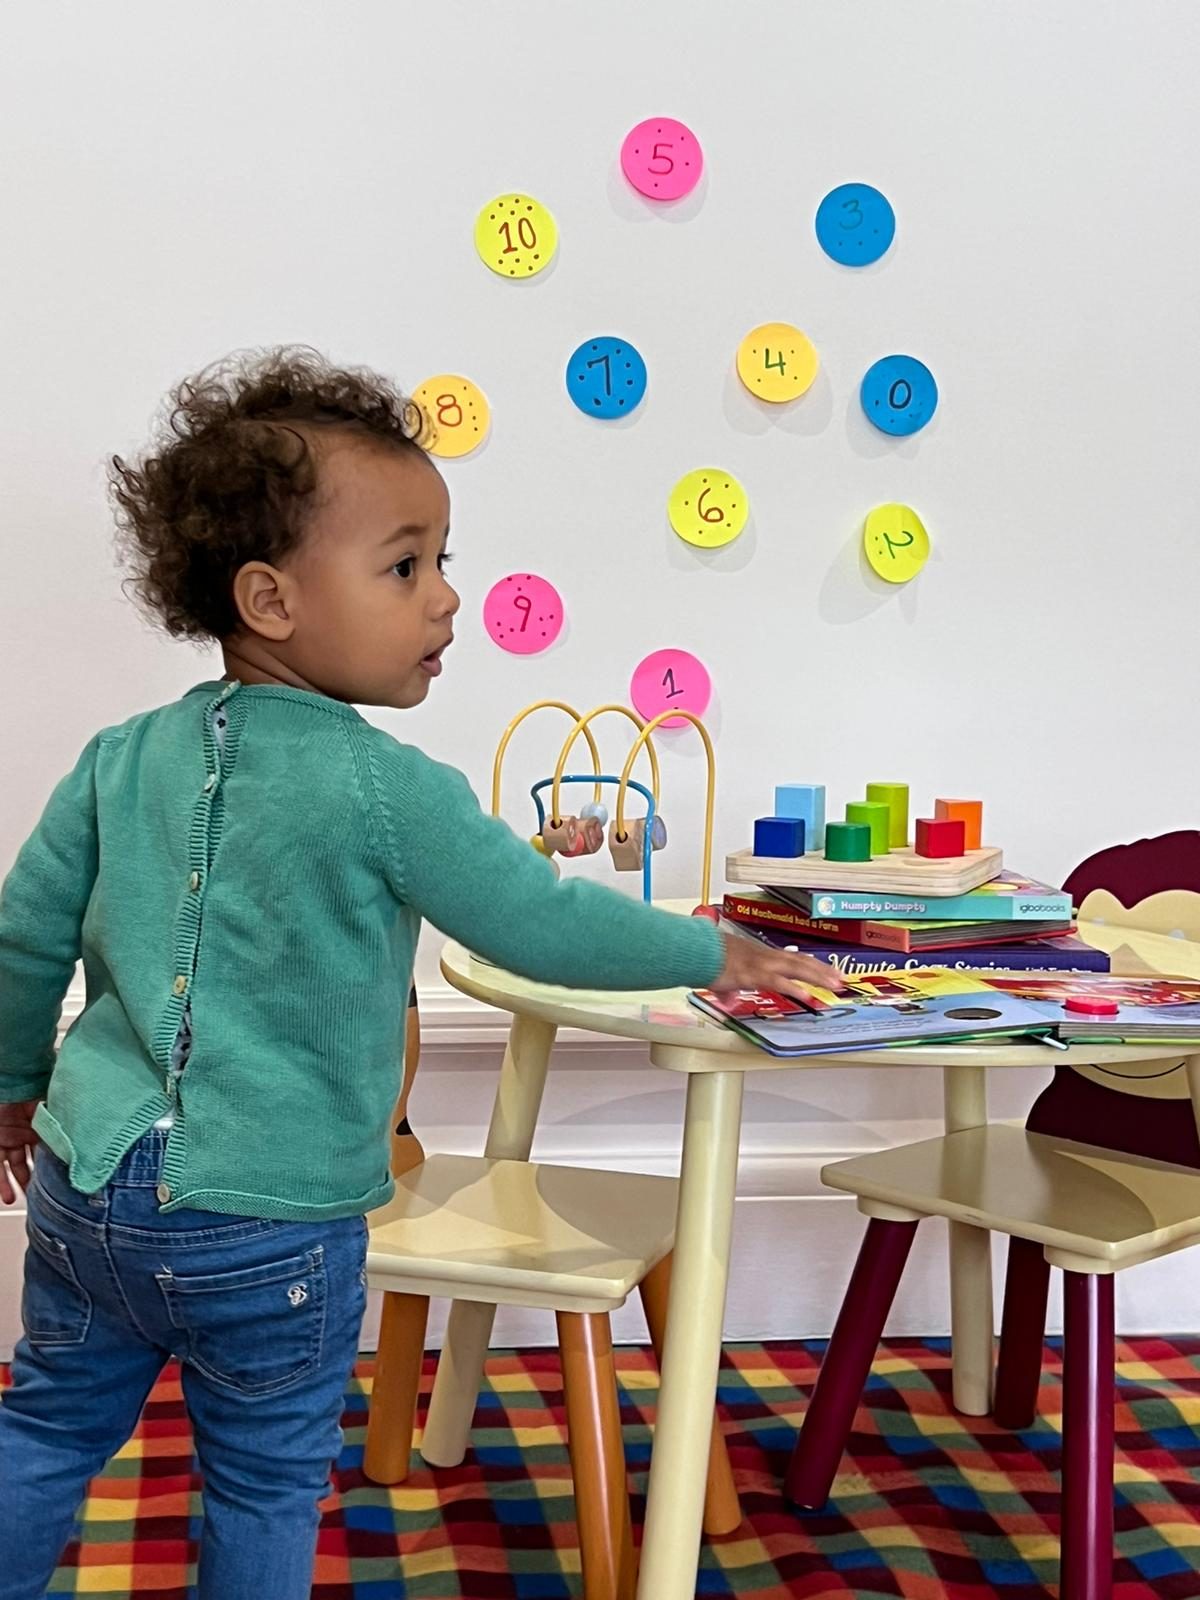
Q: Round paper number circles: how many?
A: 11